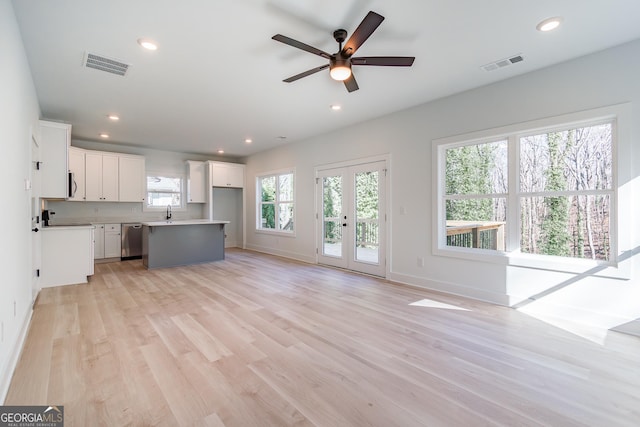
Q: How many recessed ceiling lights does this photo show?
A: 7